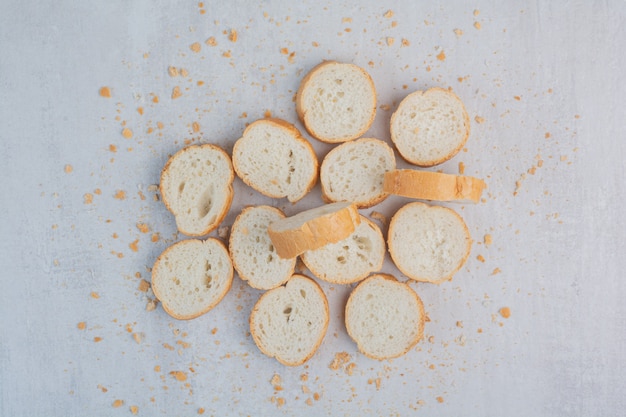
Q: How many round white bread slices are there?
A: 13